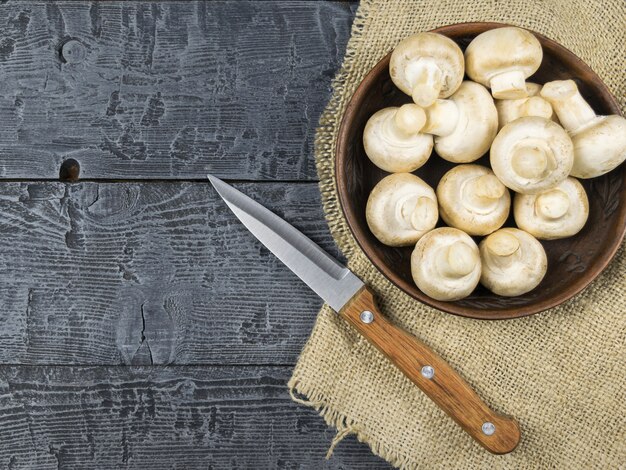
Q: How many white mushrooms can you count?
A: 12